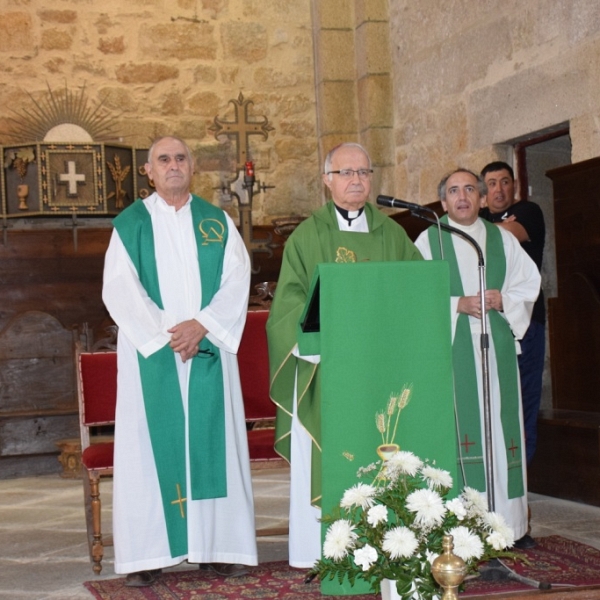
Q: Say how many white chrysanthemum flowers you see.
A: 9